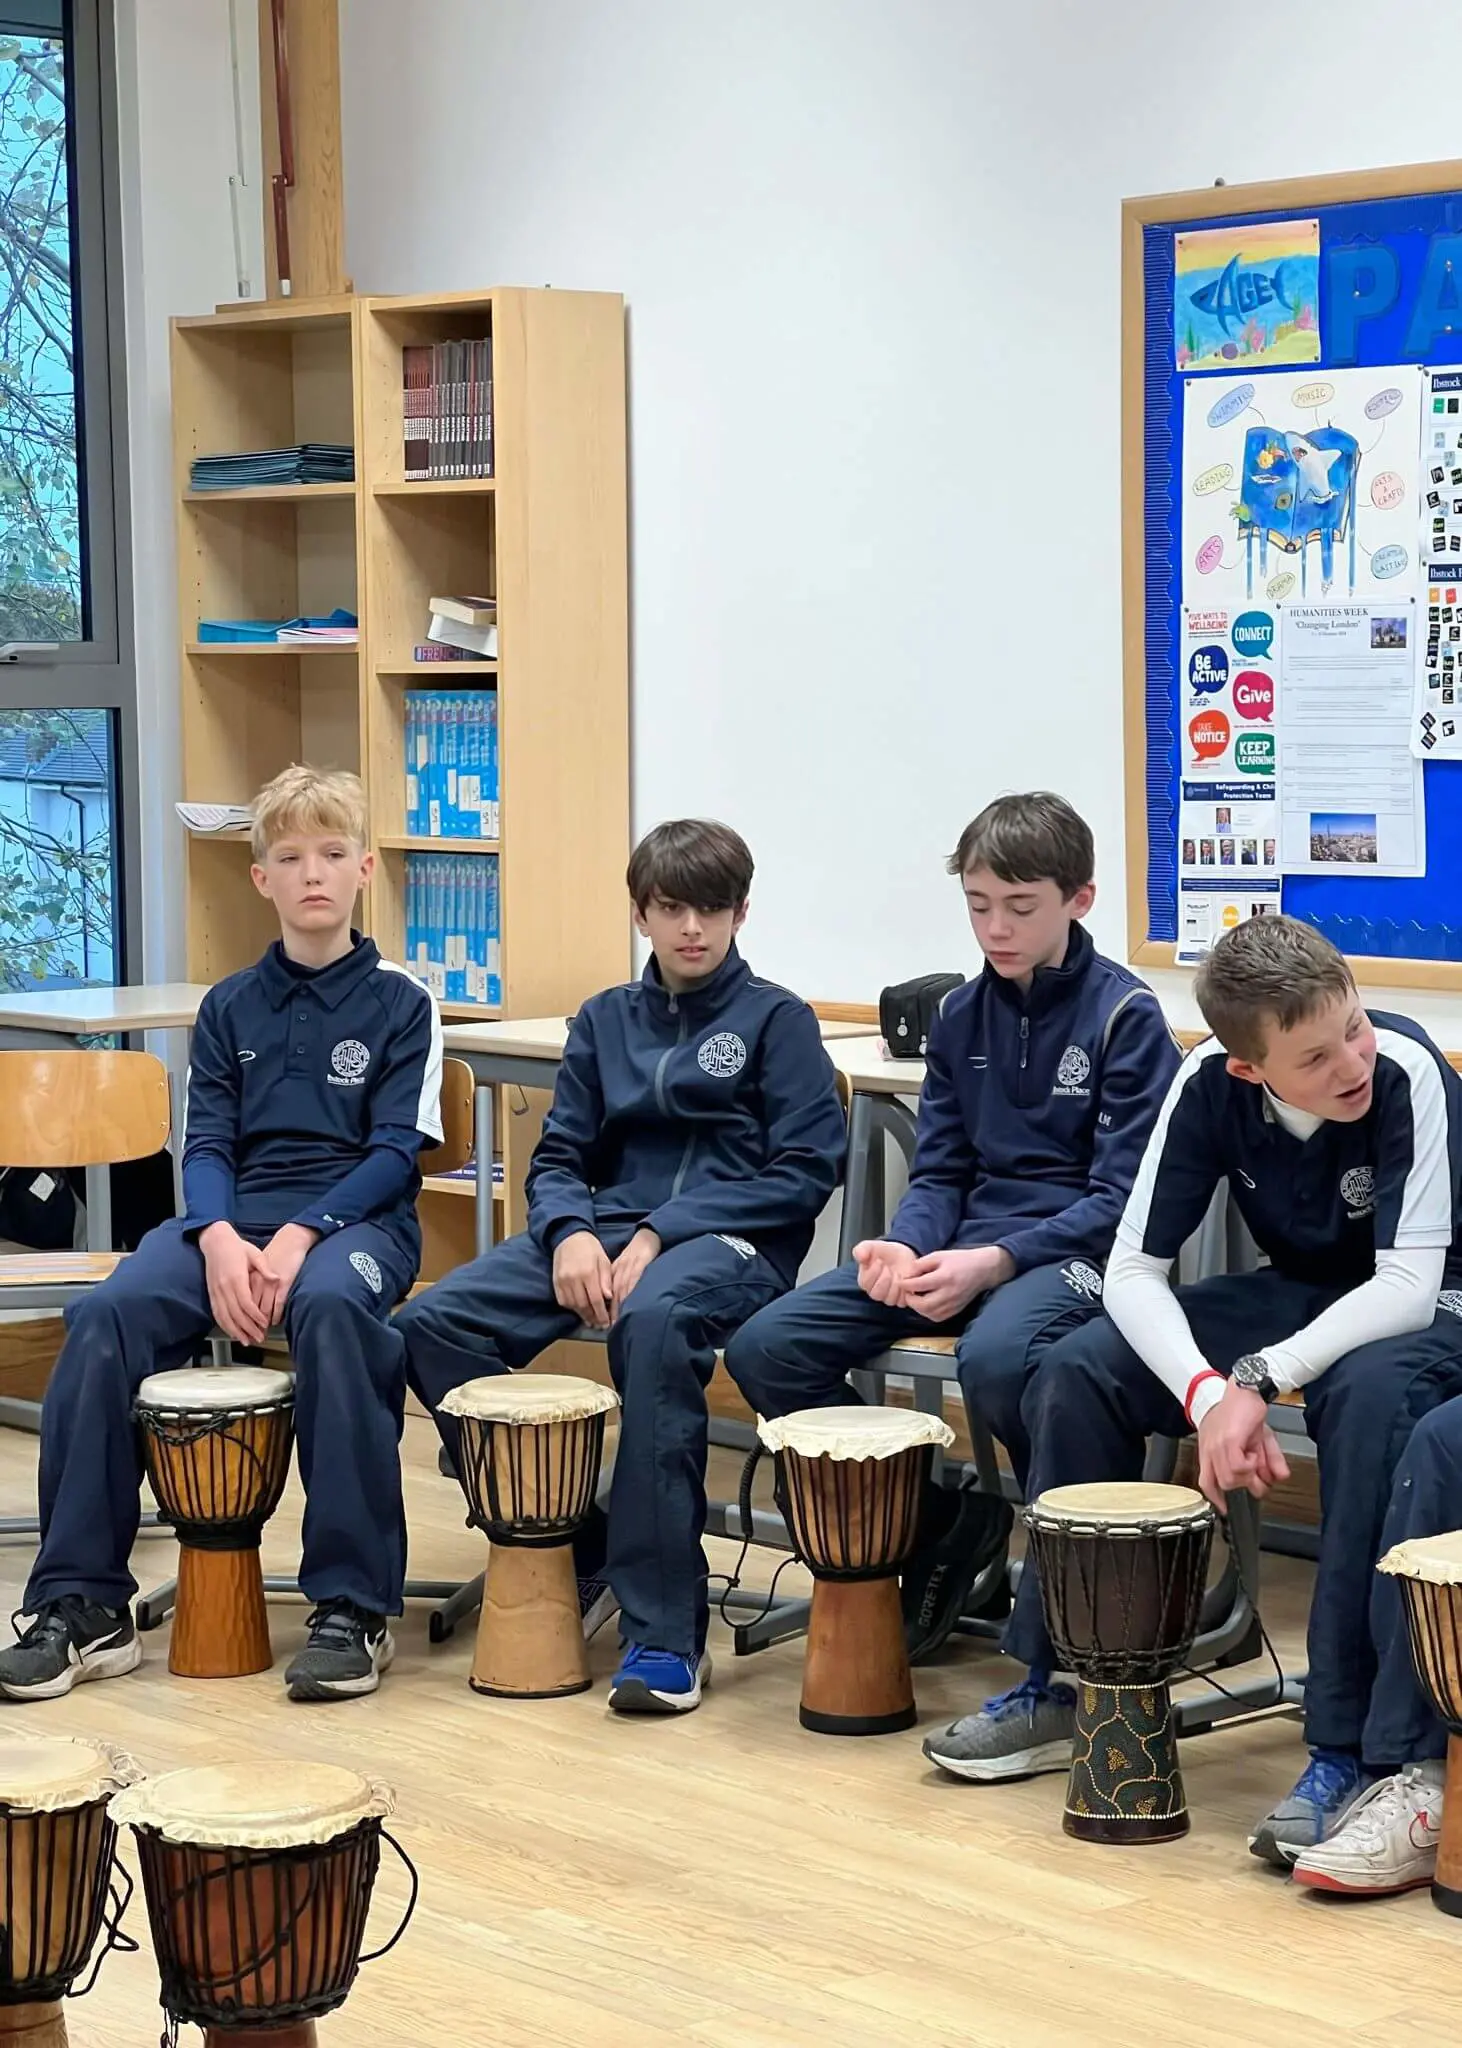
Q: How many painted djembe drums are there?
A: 1